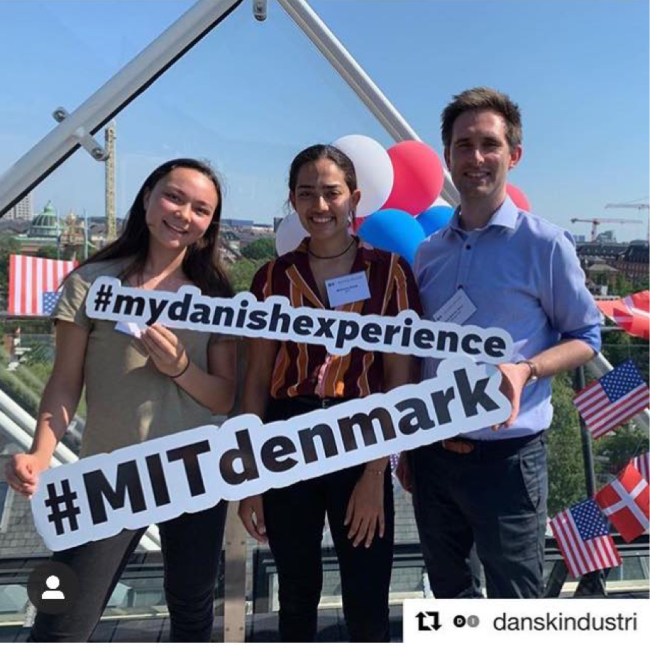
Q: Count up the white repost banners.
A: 1